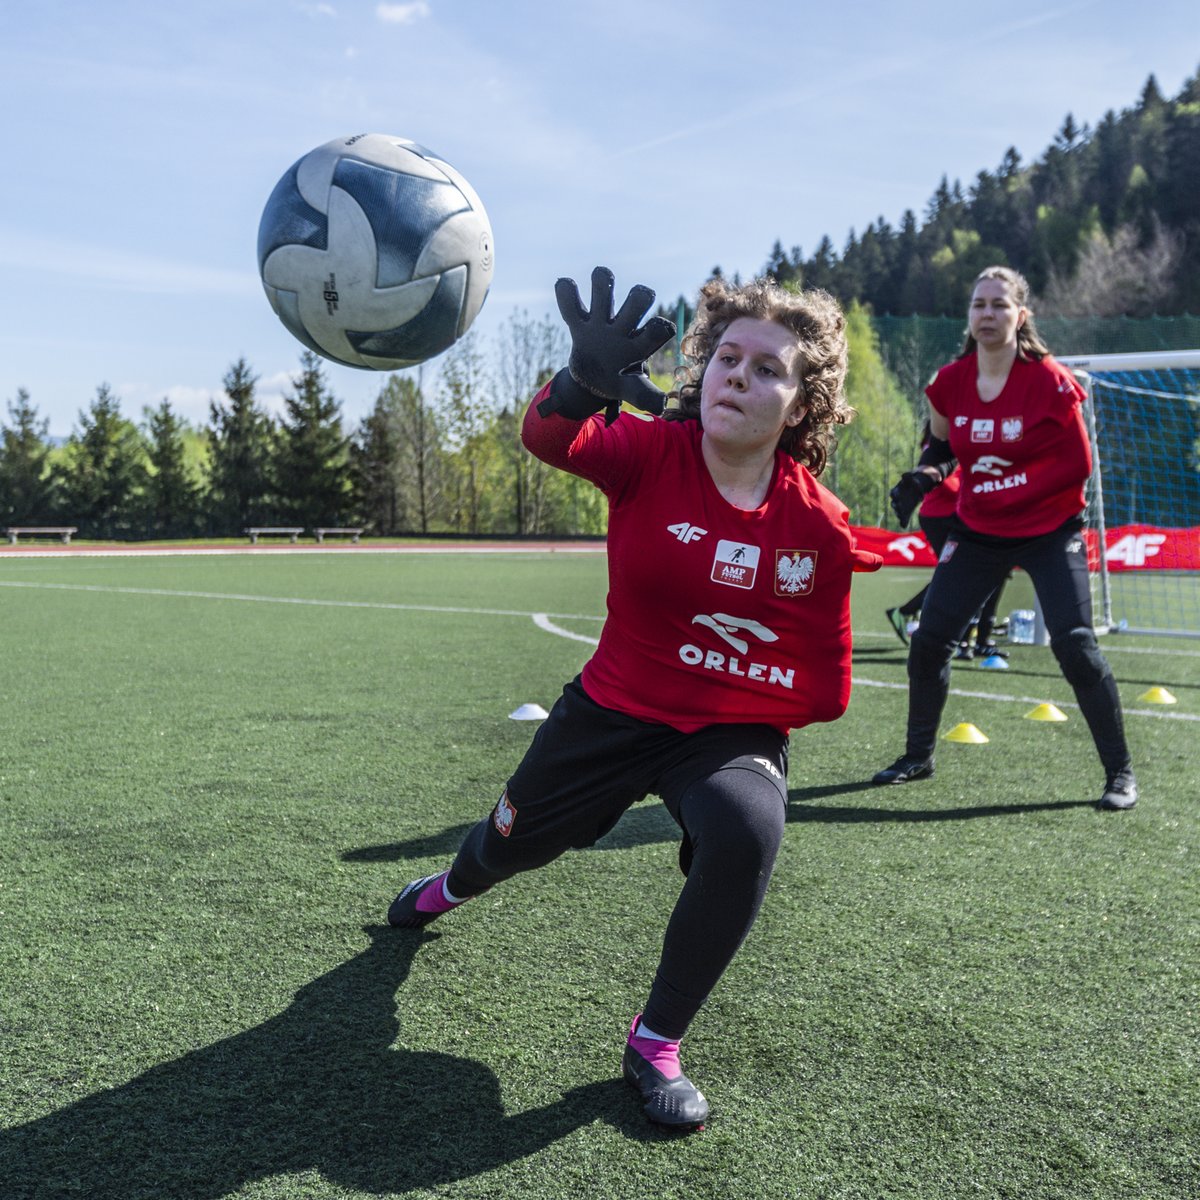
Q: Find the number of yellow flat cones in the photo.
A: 3